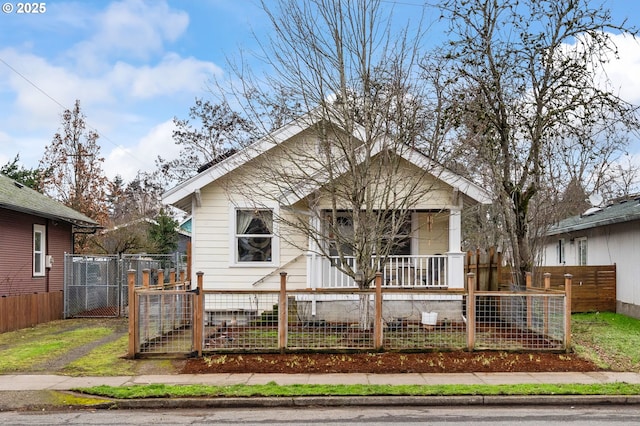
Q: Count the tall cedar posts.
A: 12